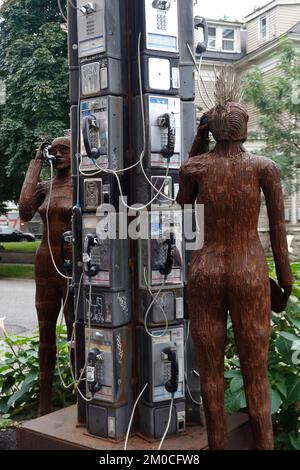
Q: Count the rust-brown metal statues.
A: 2